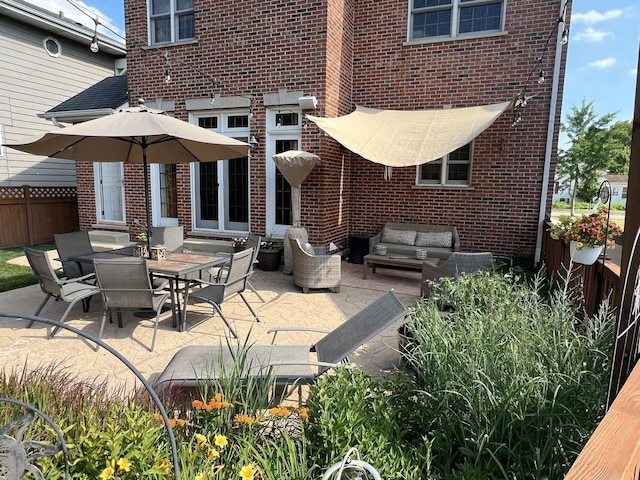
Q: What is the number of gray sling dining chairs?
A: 6